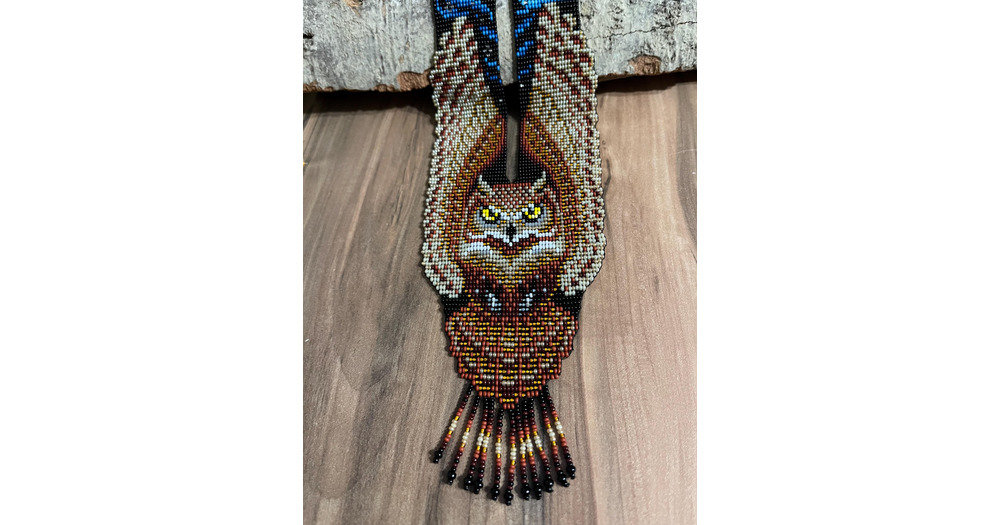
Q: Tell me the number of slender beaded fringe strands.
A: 11